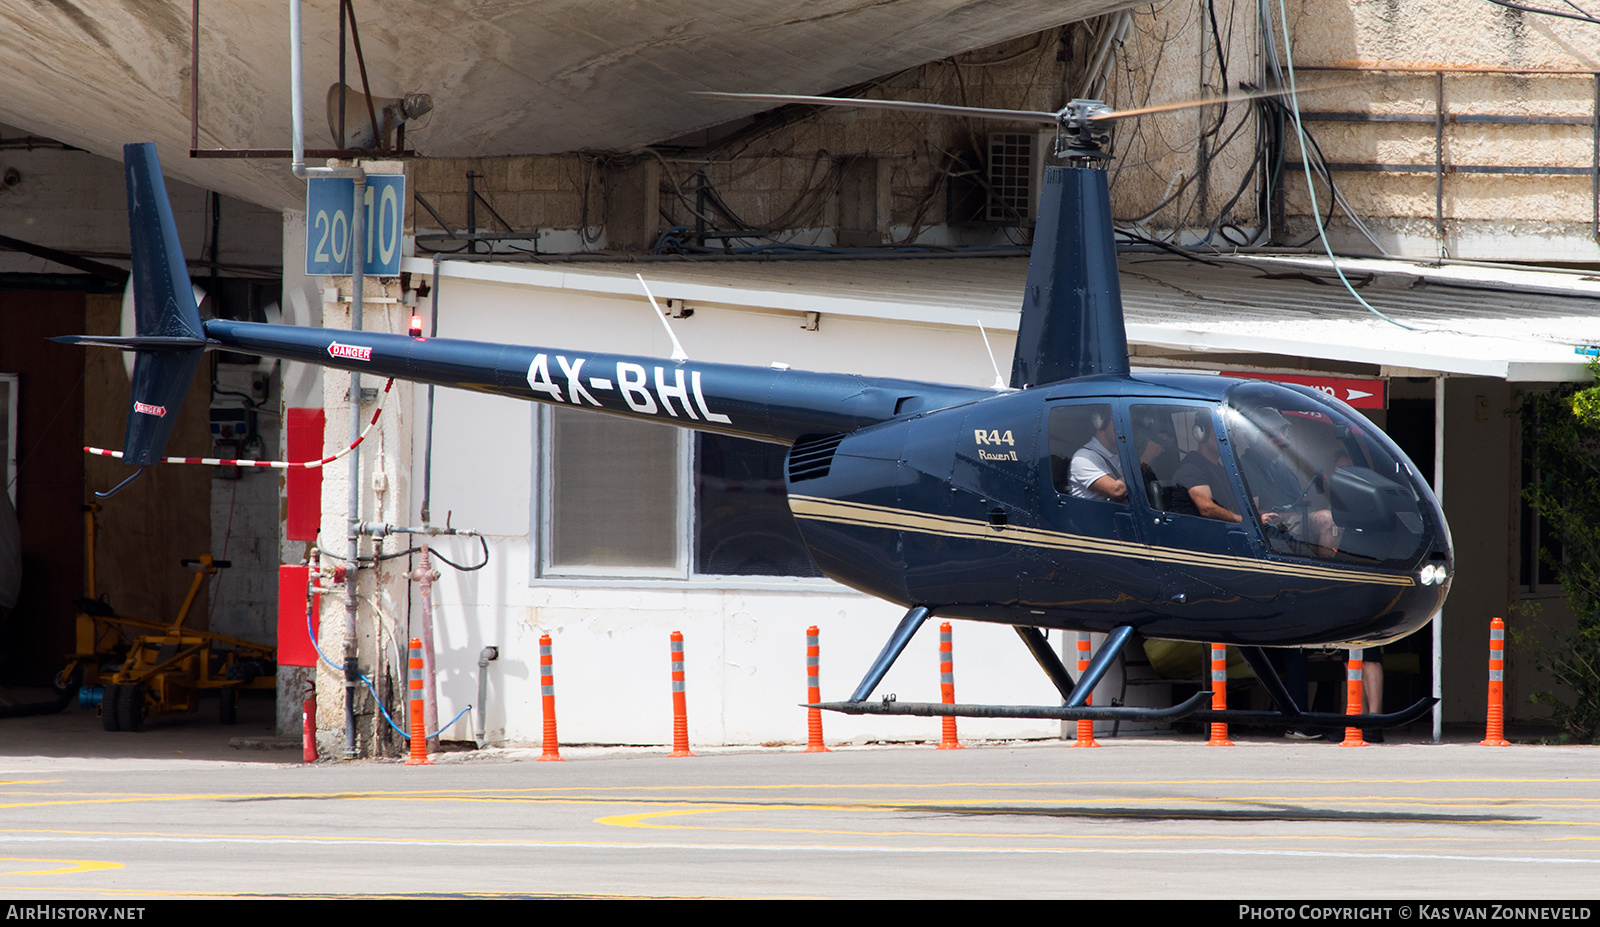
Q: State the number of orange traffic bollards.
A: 9